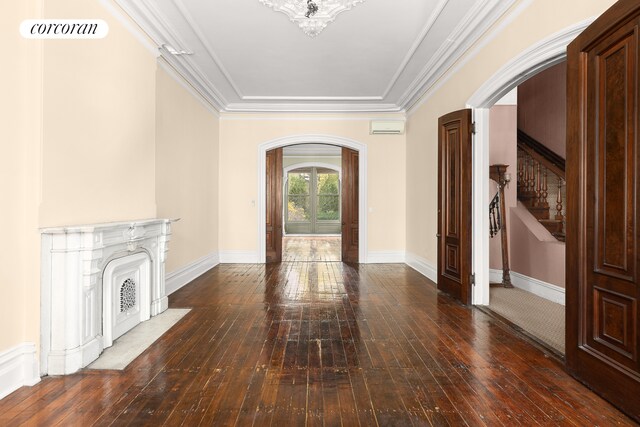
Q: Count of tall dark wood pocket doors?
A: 2